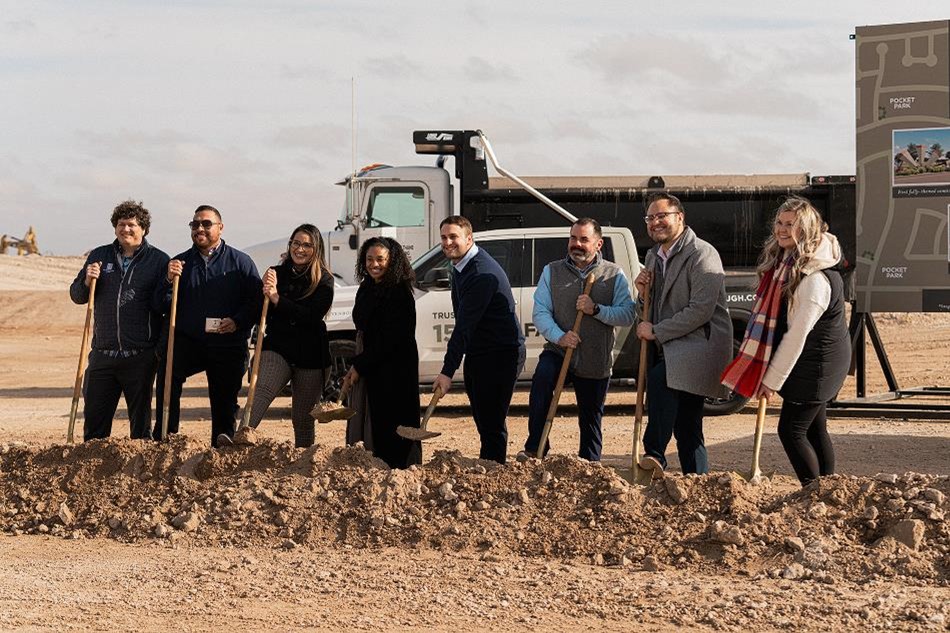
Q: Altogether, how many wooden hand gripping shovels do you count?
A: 8